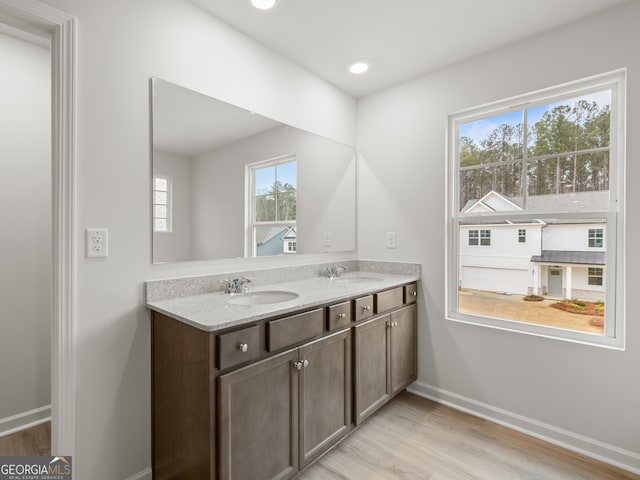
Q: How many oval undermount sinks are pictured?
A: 2